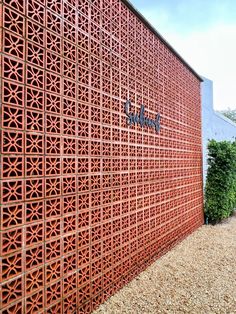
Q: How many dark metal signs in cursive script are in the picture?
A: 1